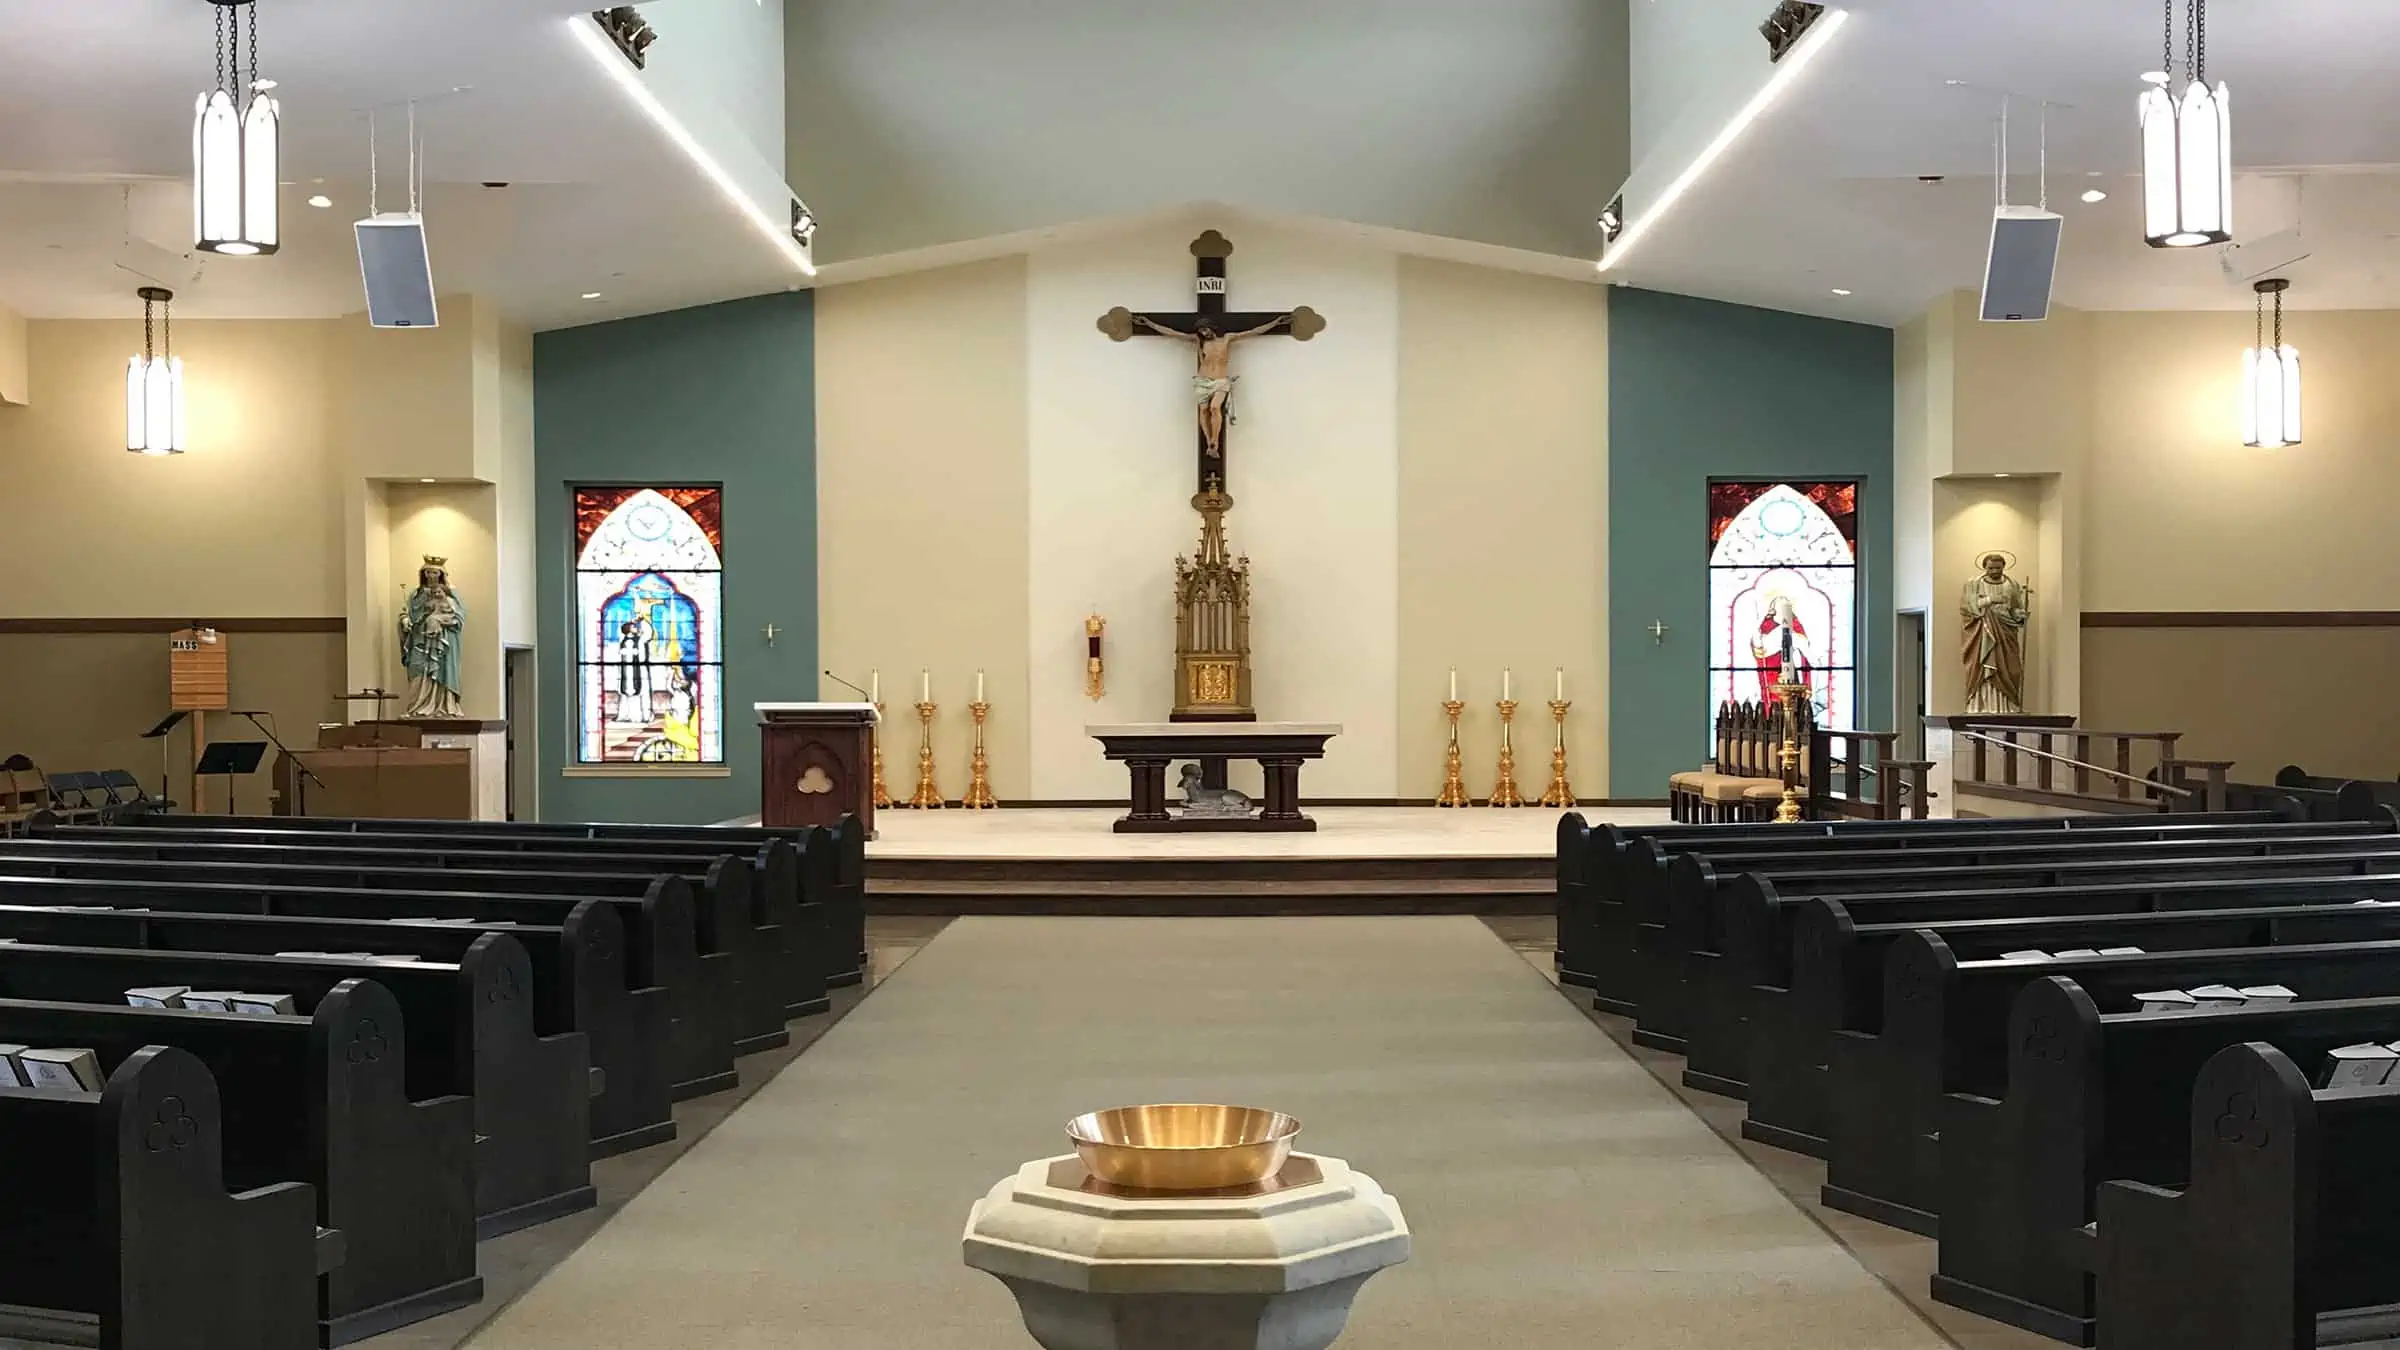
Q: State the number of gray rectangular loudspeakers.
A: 2